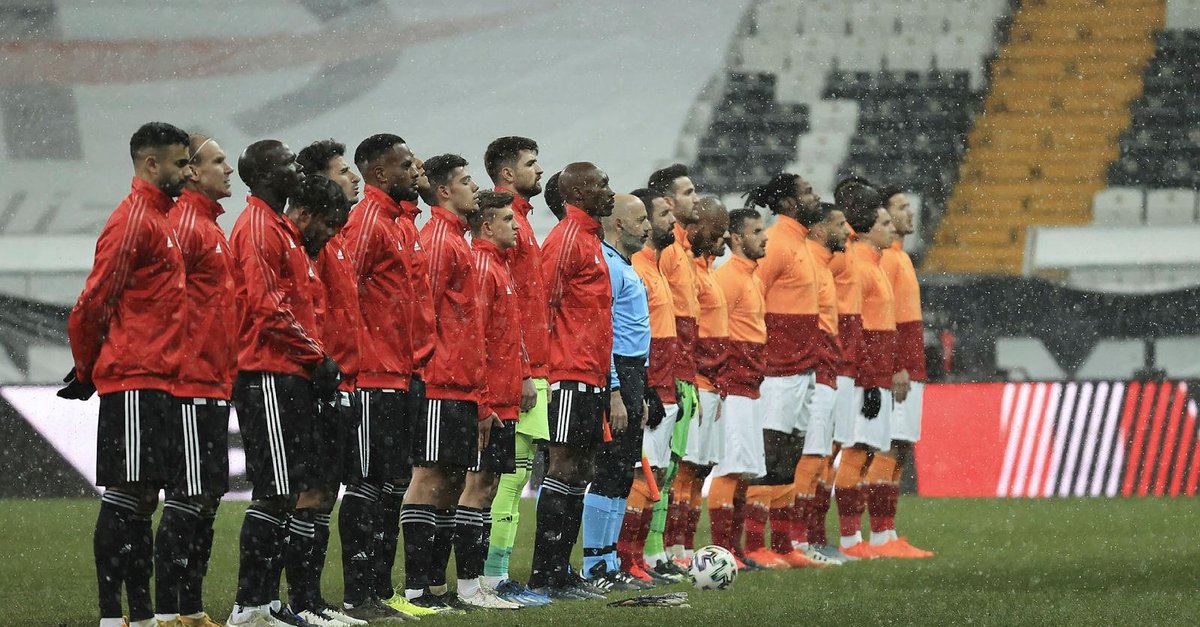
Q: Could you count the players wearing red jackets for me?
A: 11